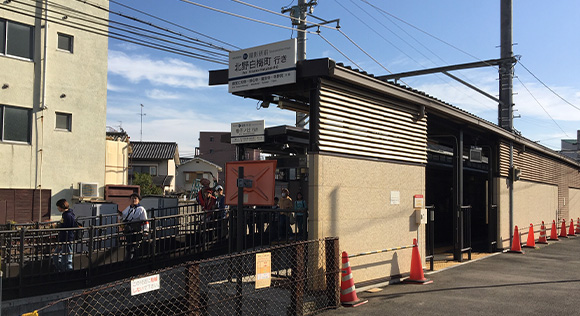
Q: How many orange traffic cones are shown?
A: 9